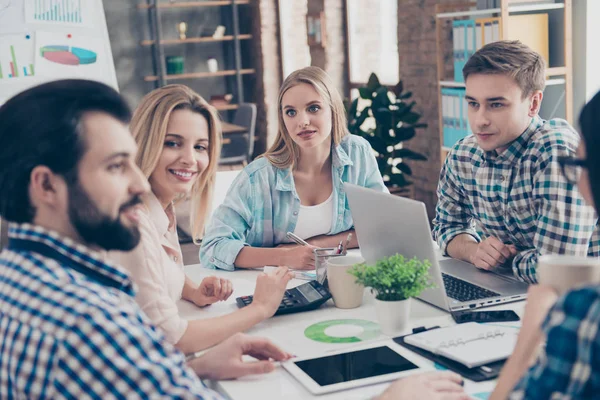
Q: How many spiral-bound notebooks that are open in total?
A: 1